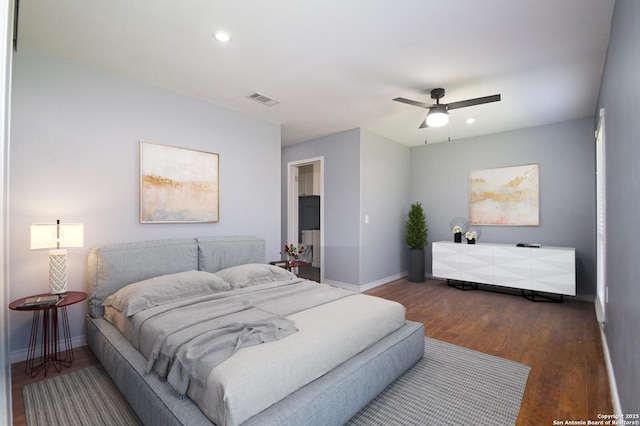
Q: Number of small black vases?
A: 2